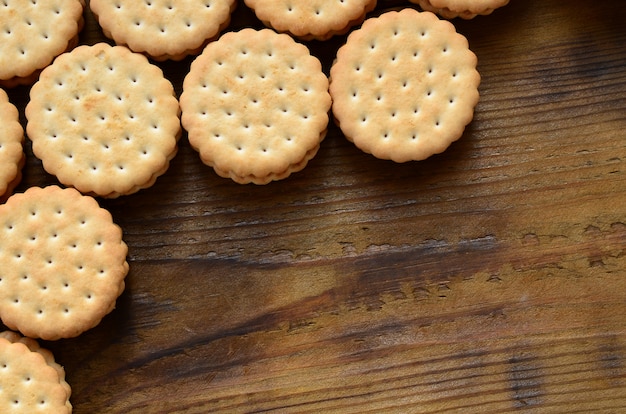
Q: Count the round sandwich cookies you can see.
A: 10